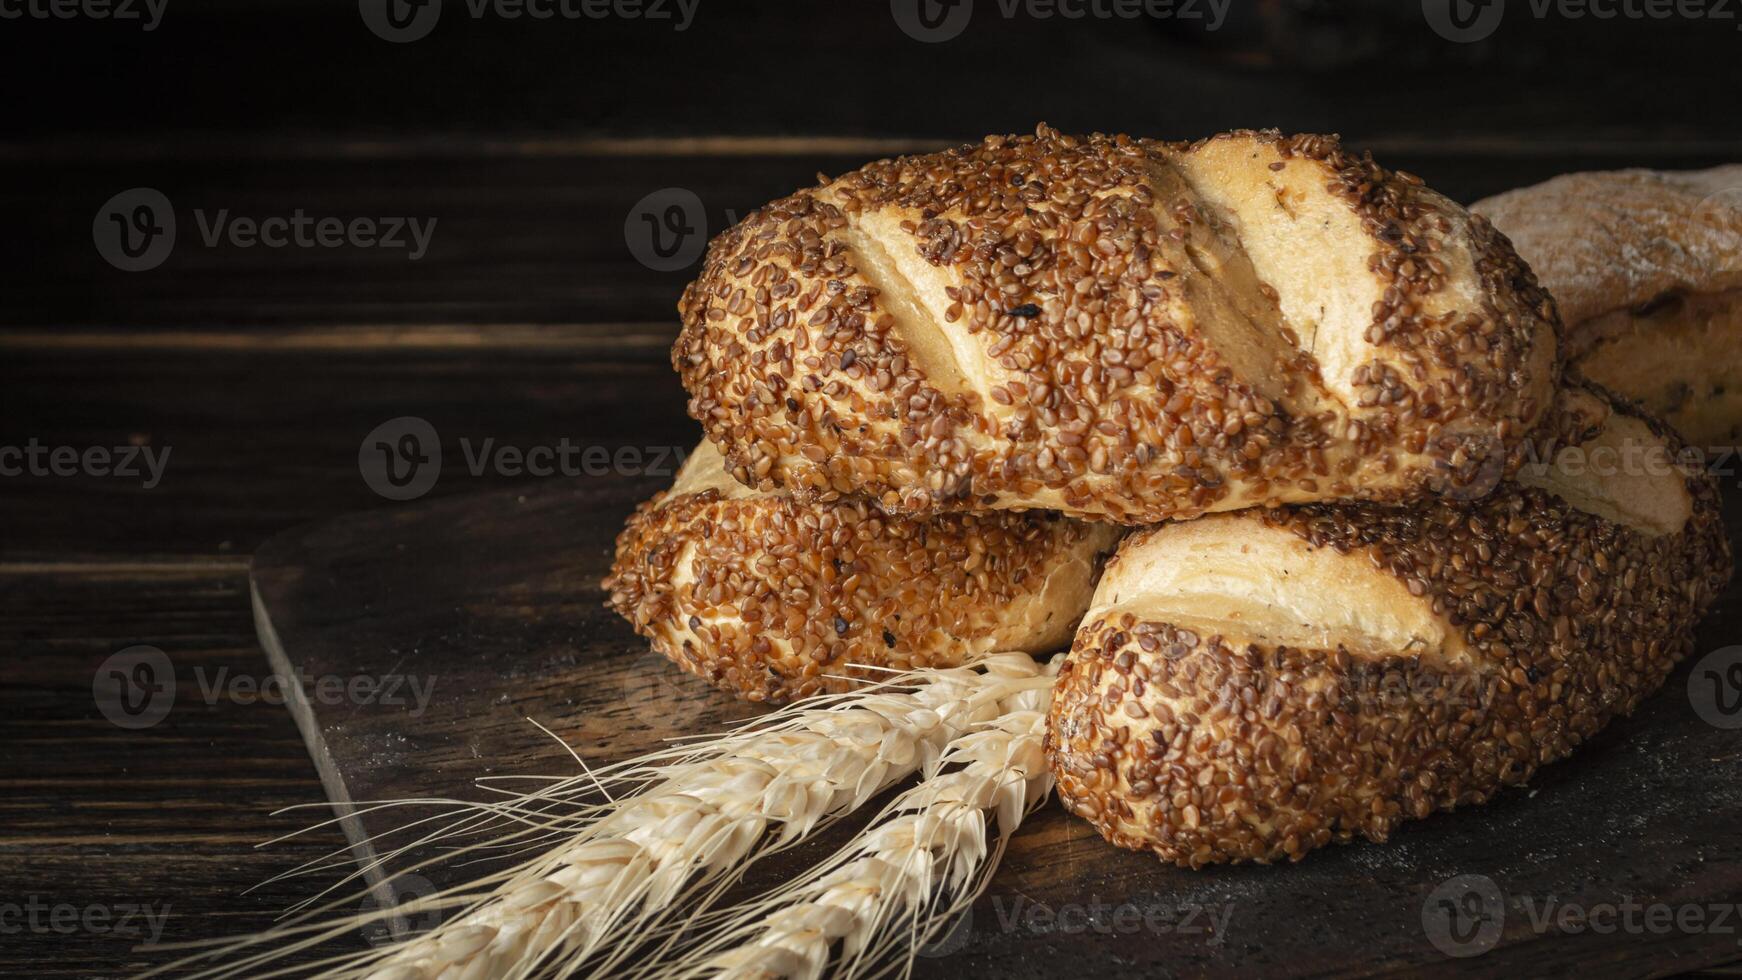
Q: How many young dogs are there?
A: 0